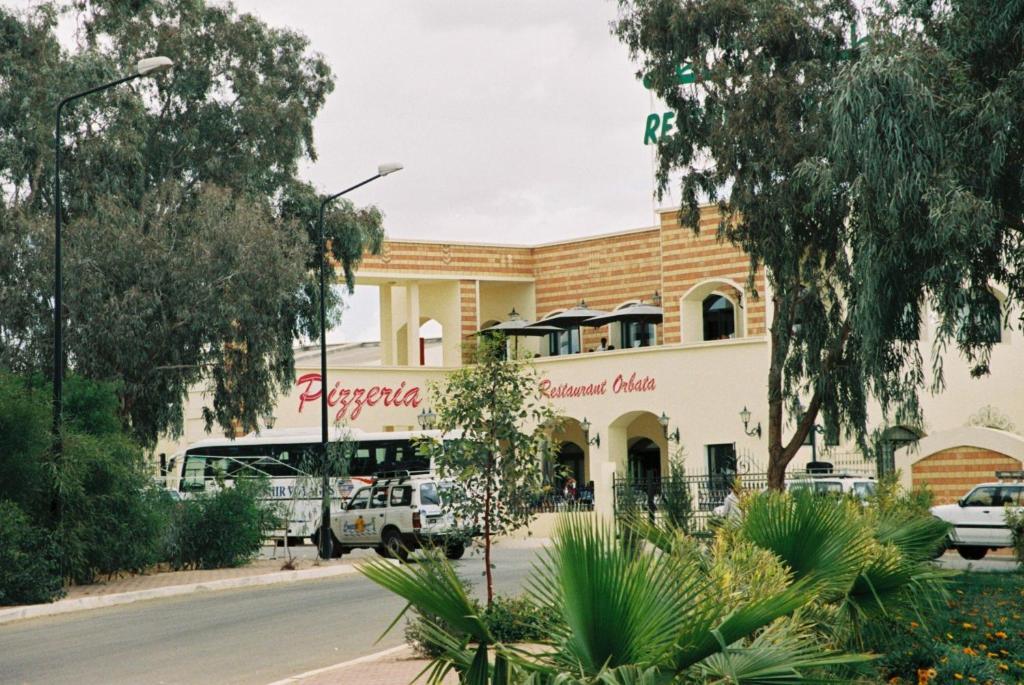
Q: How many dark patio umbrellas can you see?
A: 3